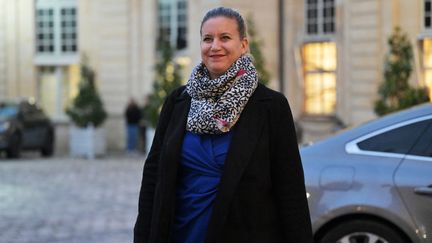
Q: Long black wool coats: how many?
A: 1